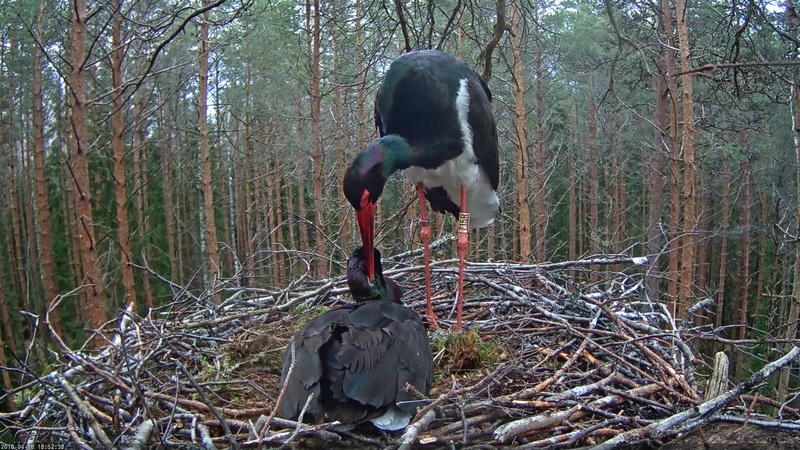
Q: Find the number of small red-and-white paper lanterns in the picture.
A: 0